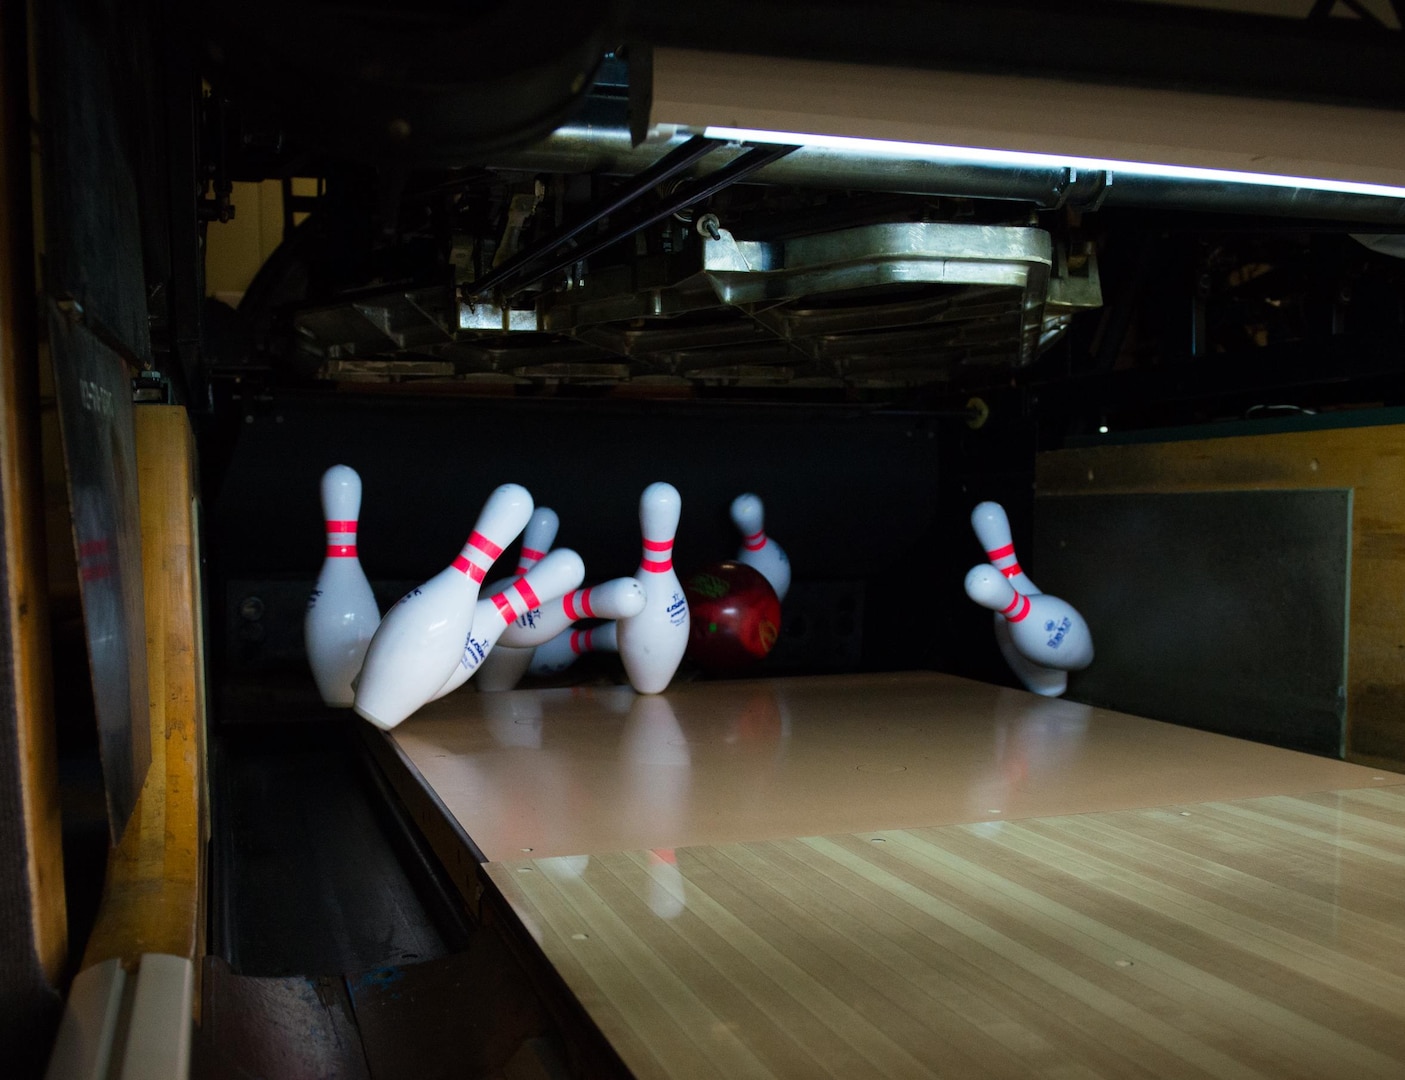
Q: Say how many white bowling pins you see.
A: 10